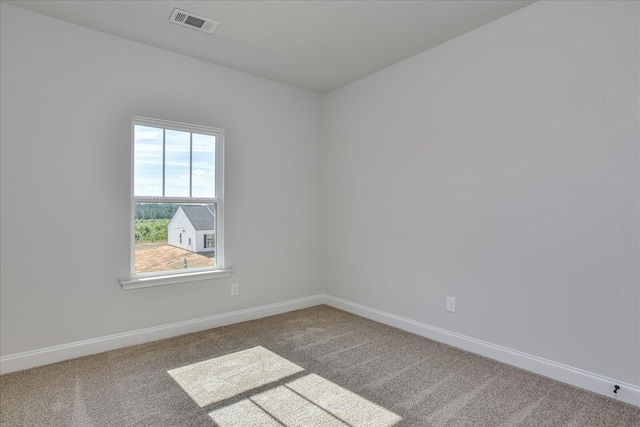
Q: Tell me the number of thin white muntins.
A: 2